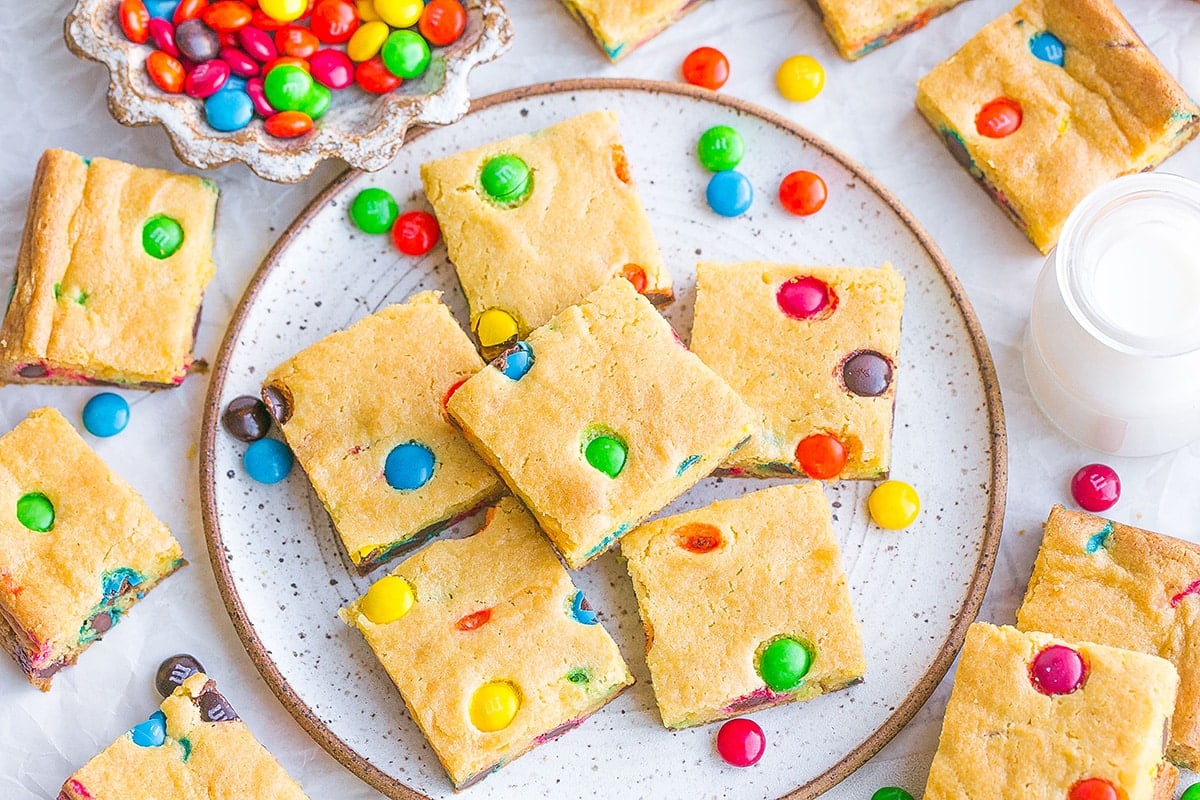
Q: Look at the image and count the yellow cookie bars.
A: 14